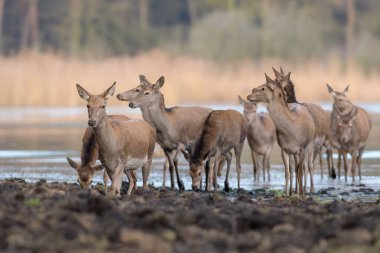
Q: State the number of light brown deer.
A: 10